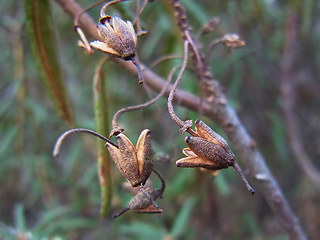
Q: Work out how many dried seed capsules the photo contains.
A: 4